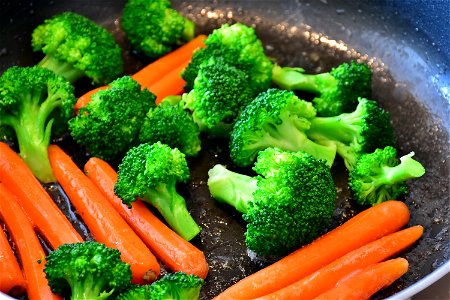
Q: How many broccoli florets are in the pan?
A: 15